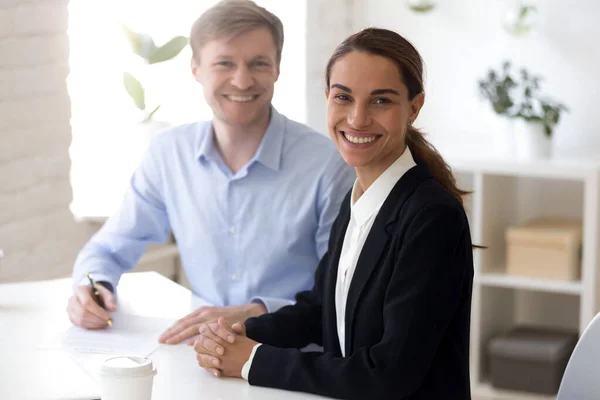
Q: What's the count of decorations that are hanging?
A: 2